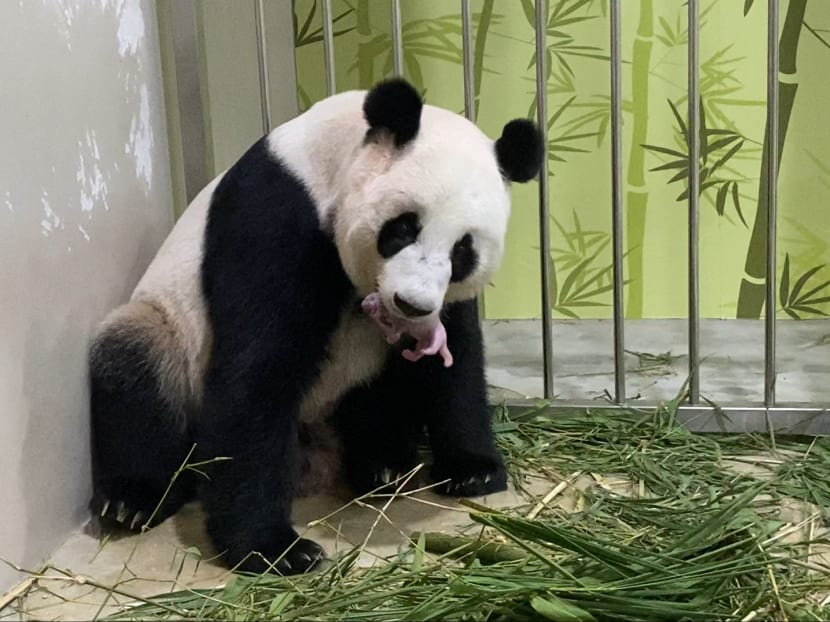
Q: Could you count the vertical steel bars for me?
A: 8